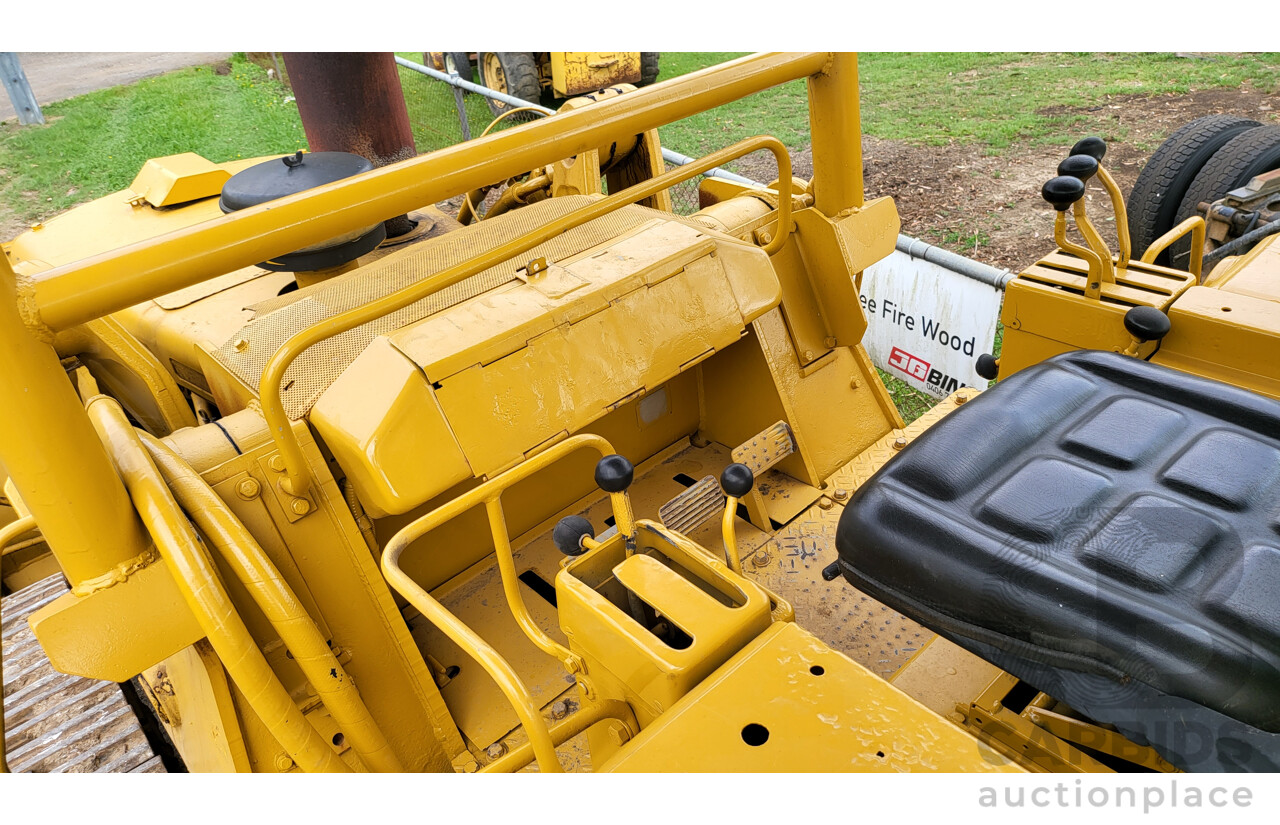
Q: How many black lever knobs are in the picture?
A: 8